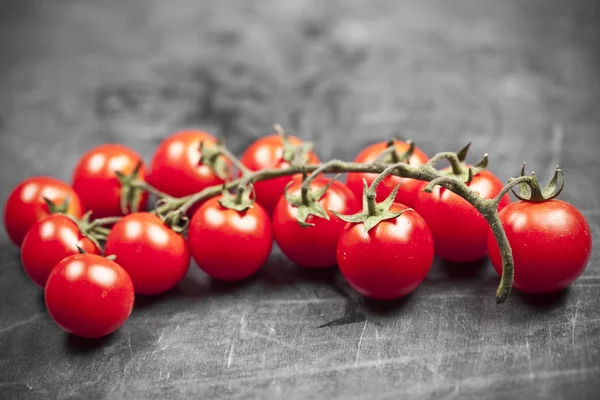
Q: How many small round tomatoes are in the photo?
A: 13